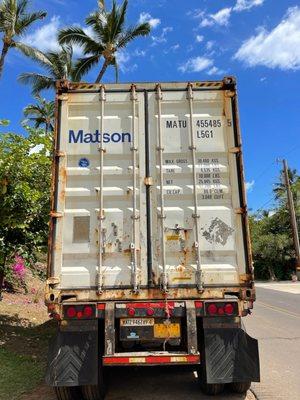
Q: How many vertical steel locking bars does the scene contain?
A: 4